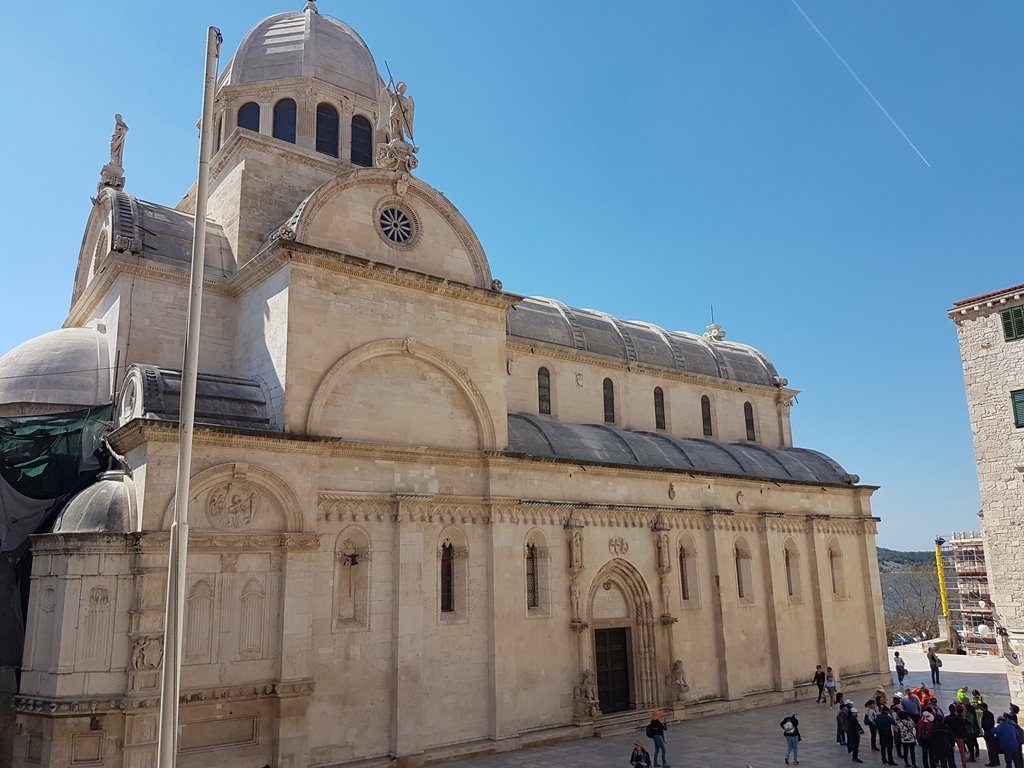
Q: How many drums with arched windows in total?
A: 1